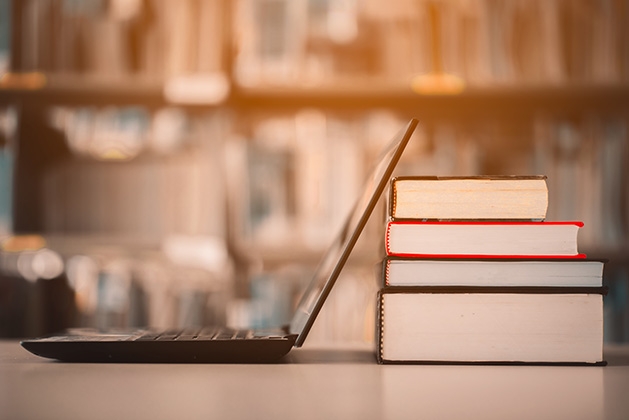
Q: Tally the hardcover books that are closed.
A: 4